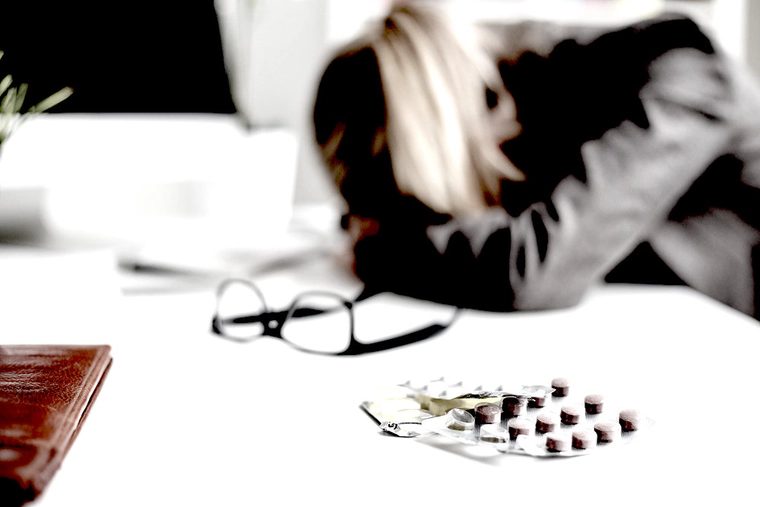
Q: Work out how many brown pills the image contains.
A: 12